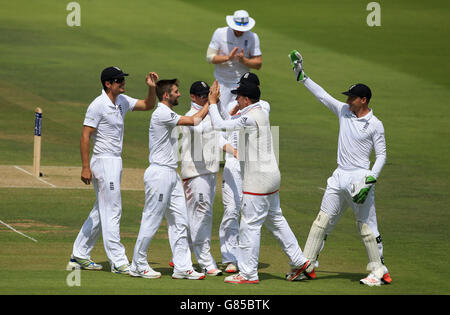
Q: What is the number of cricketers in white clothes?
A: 7